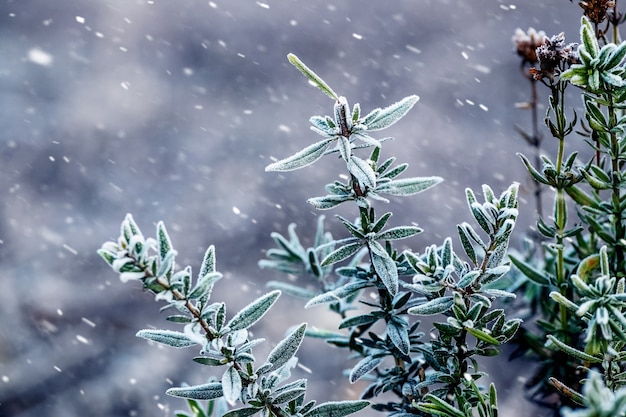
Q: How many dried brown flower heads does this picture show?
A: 3